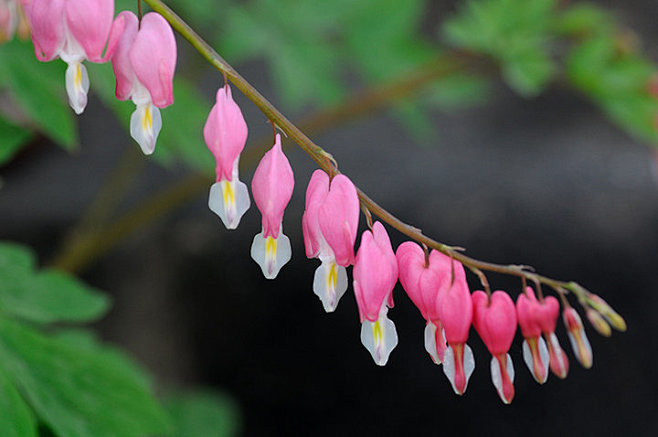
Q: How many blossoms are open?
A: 6